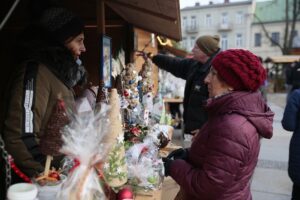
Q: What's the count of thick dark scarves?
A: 1